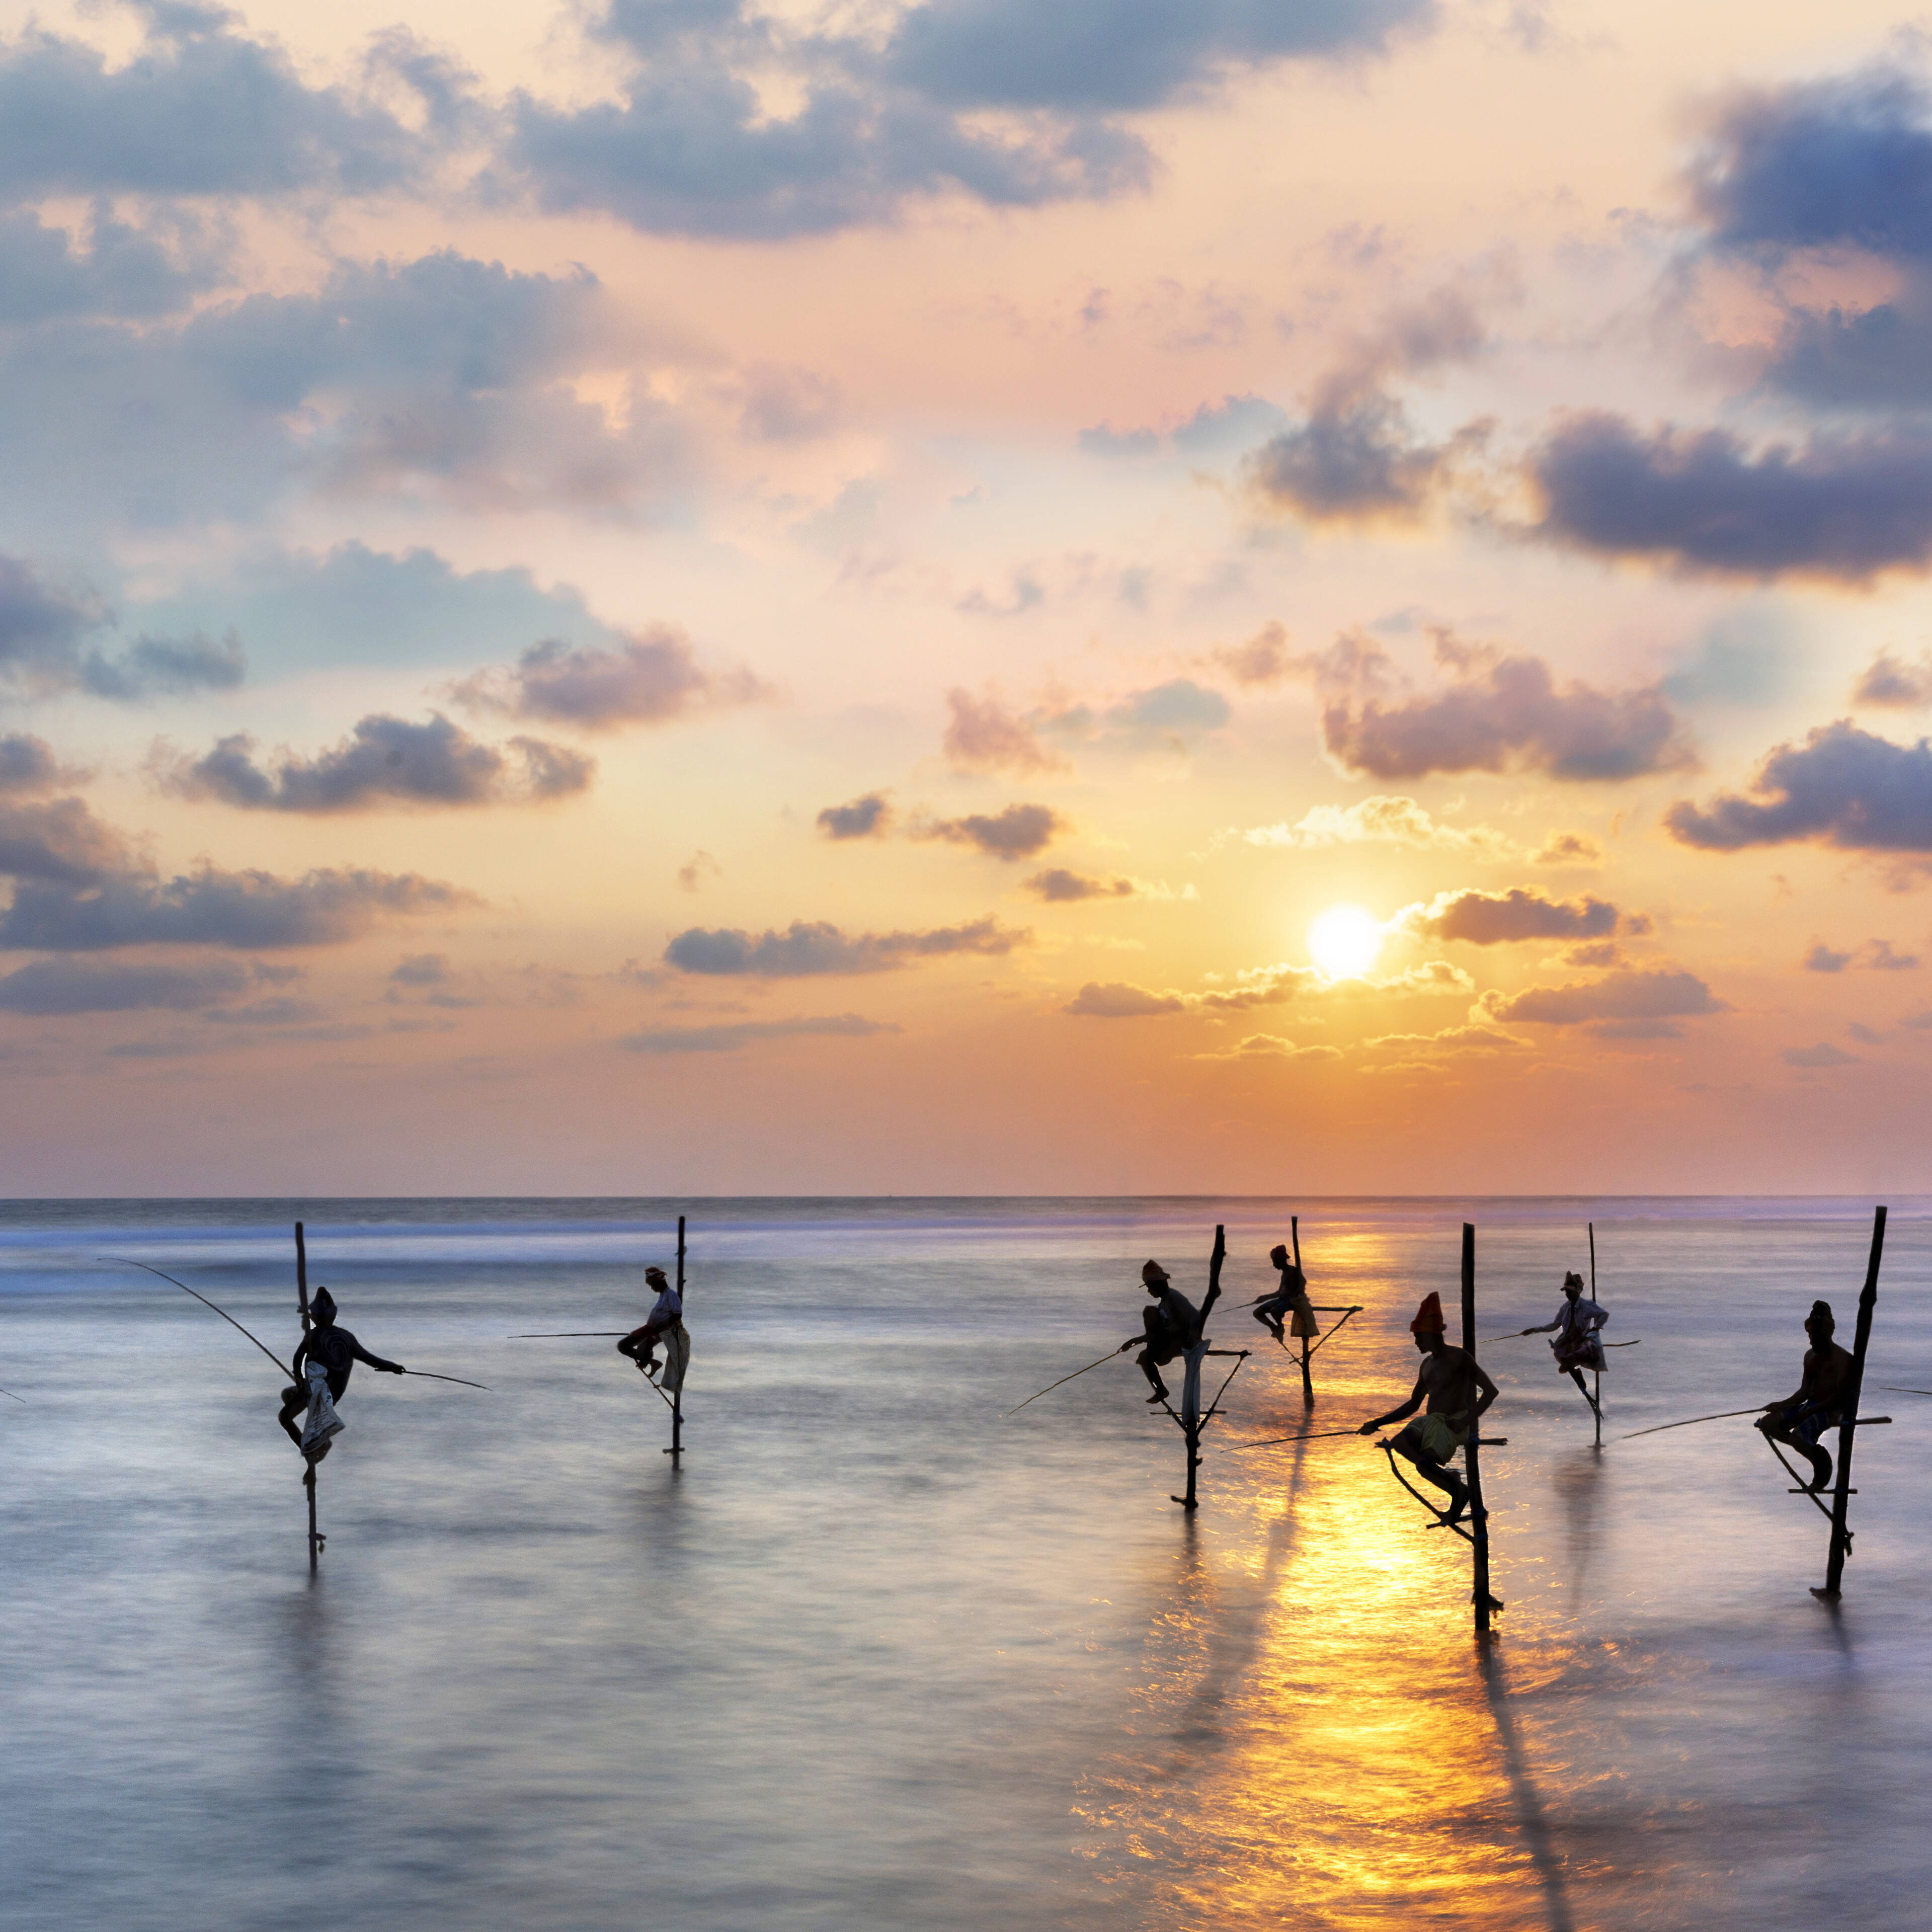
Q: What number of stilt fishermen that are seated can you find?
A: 7